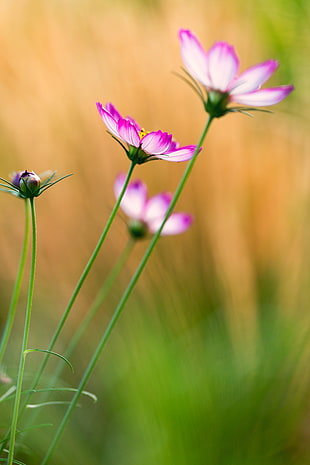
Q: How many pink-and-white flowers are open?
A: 3